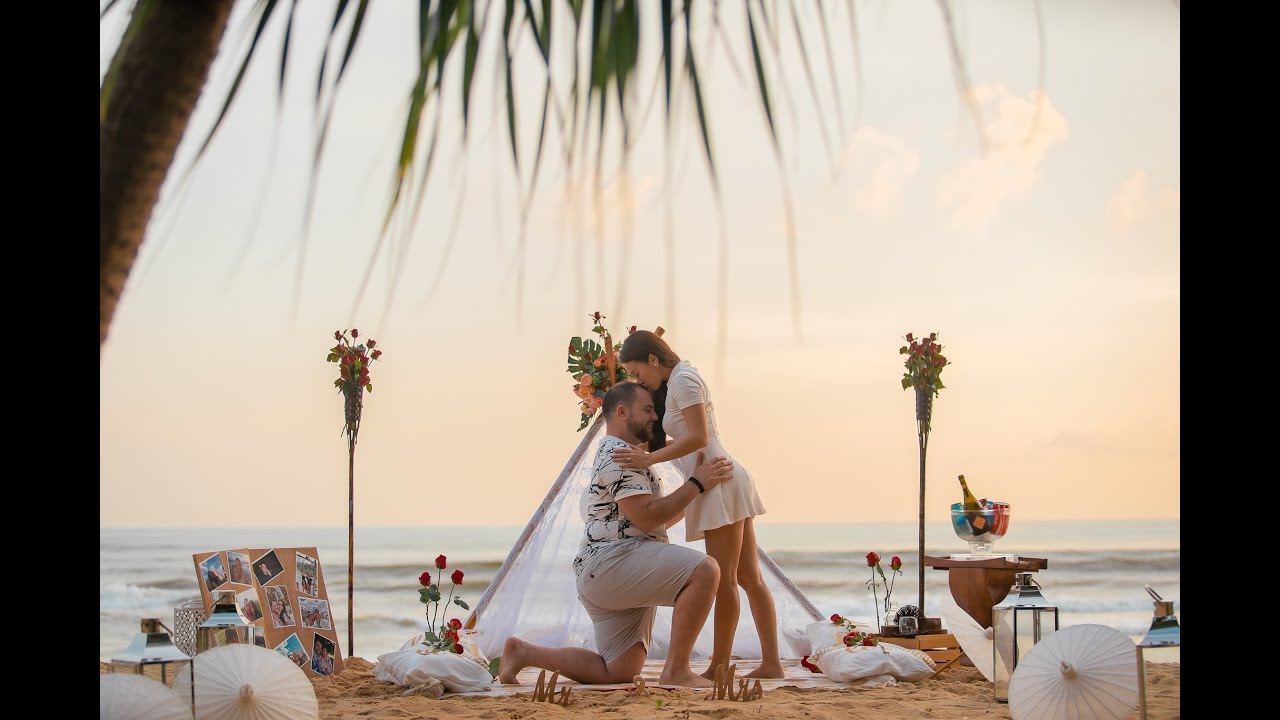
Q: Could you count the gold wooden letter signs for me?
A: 3